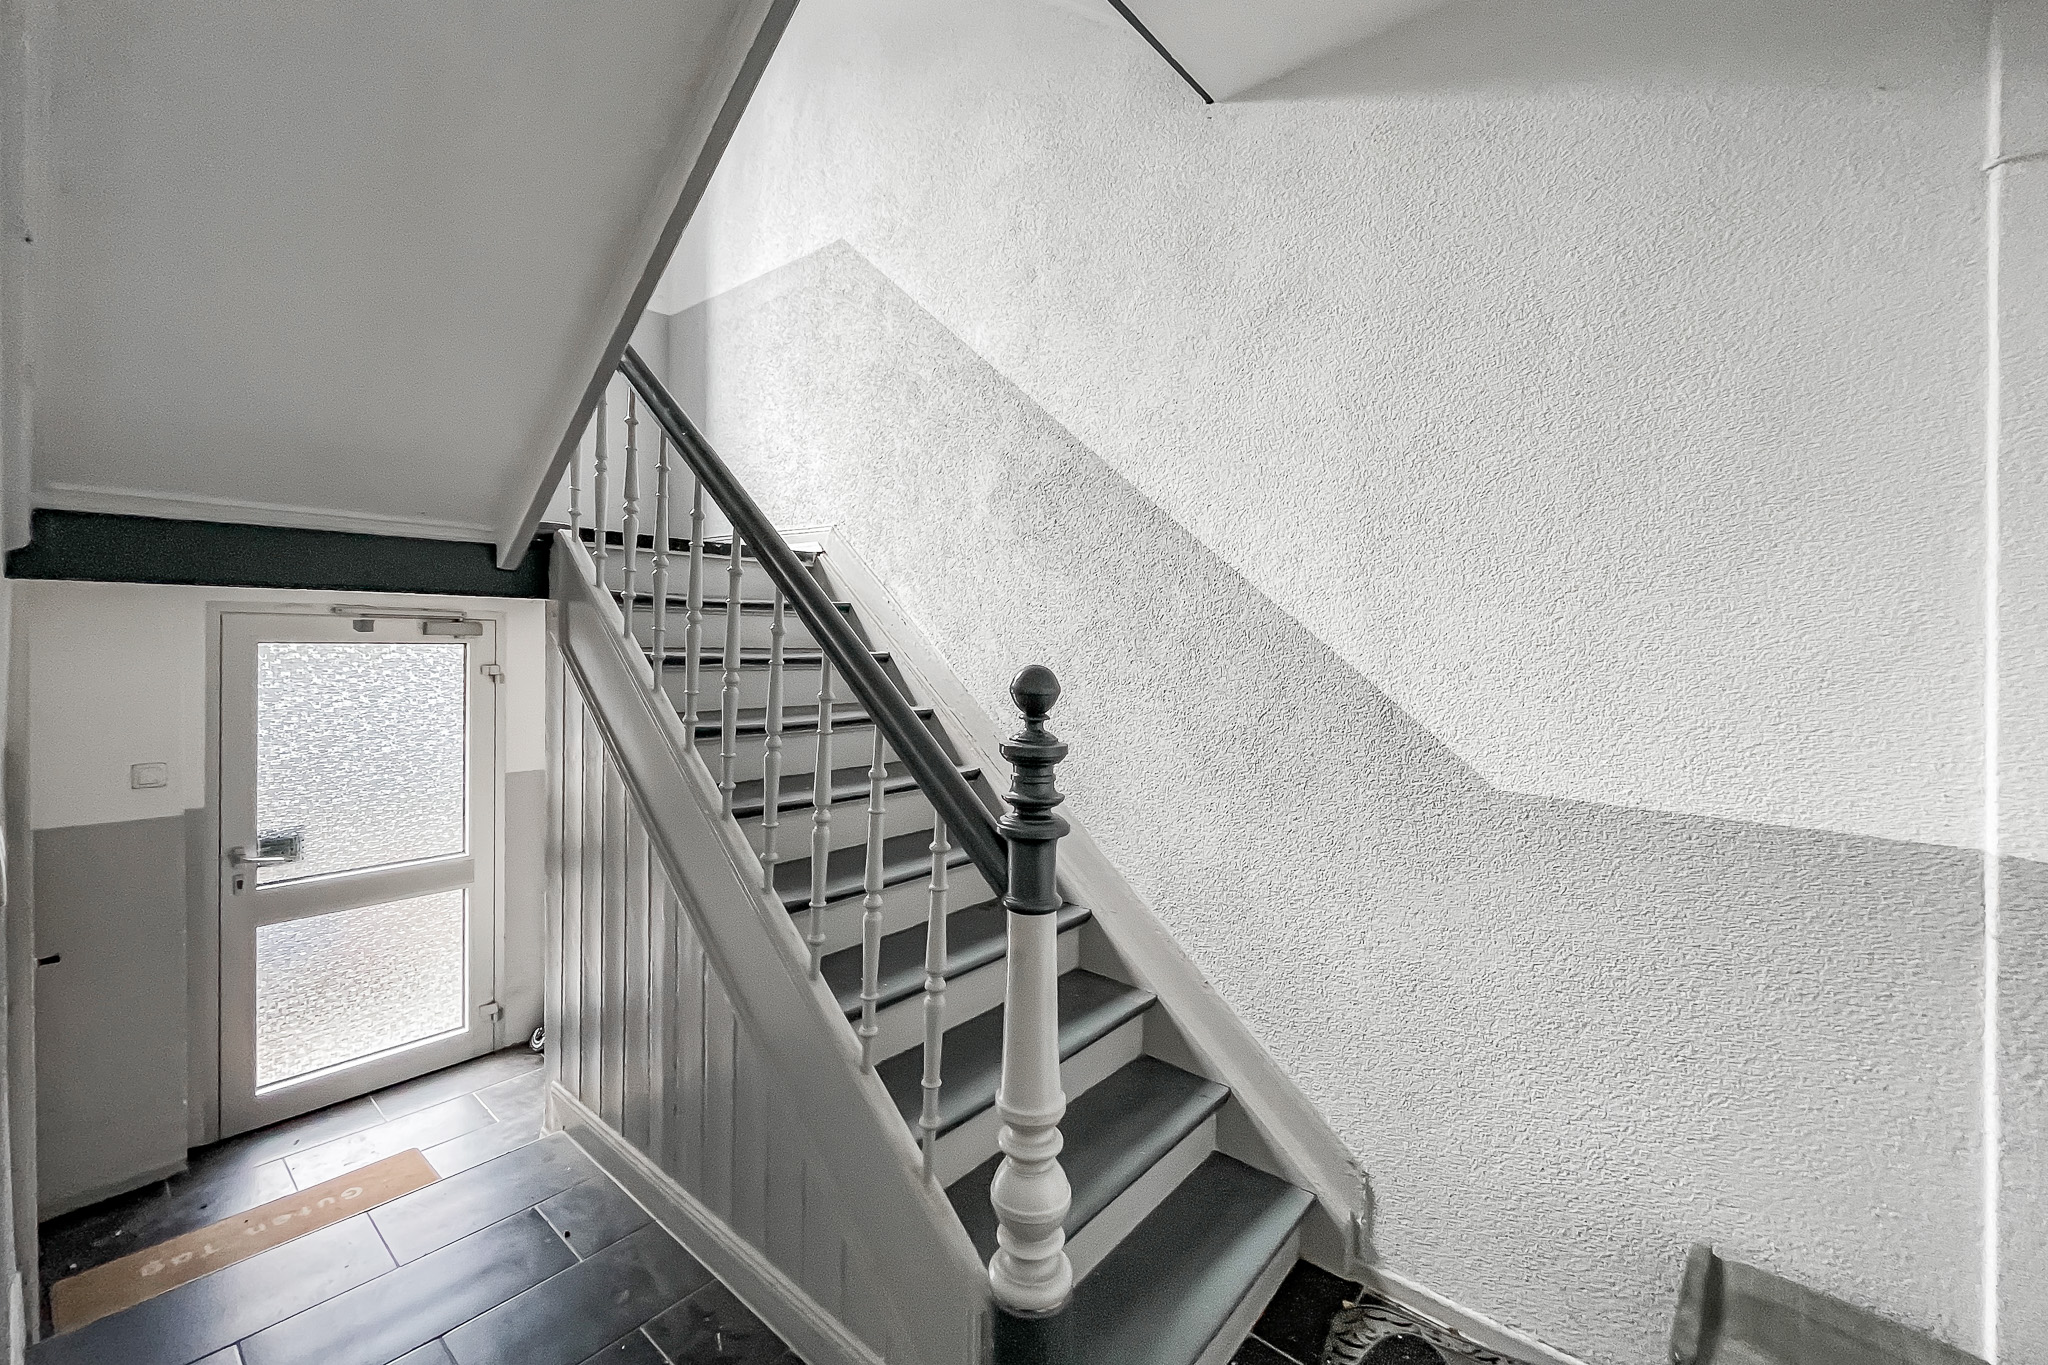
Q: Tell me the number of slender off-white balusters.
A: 10